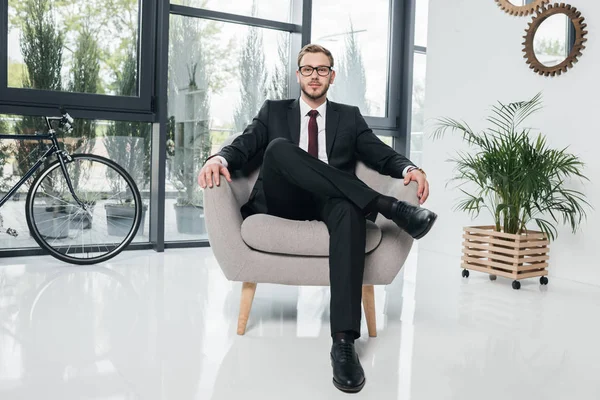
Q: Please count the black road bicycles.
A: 1